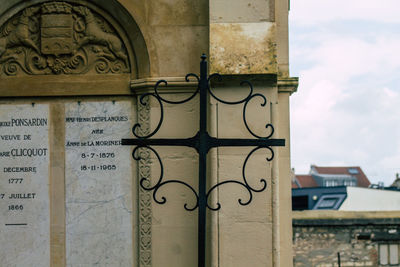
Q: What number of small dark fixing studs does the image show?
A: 3